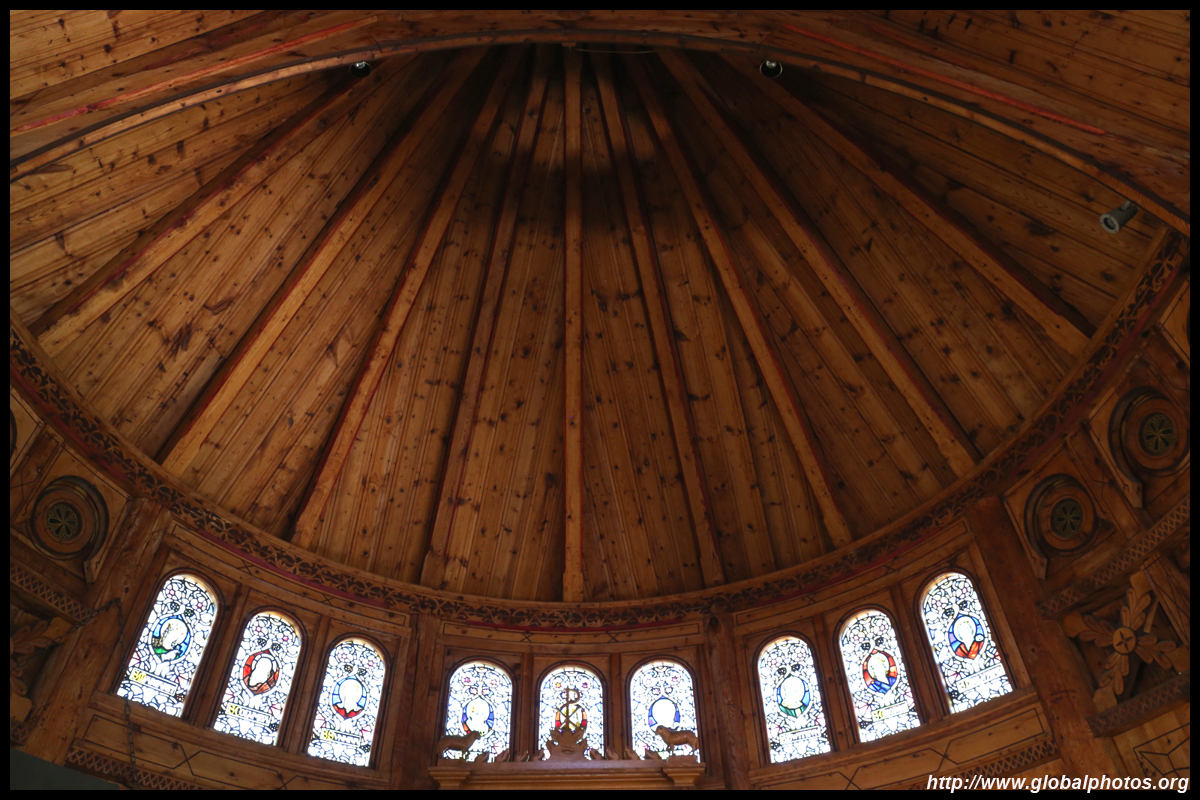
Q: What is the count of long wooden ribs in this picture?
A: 9